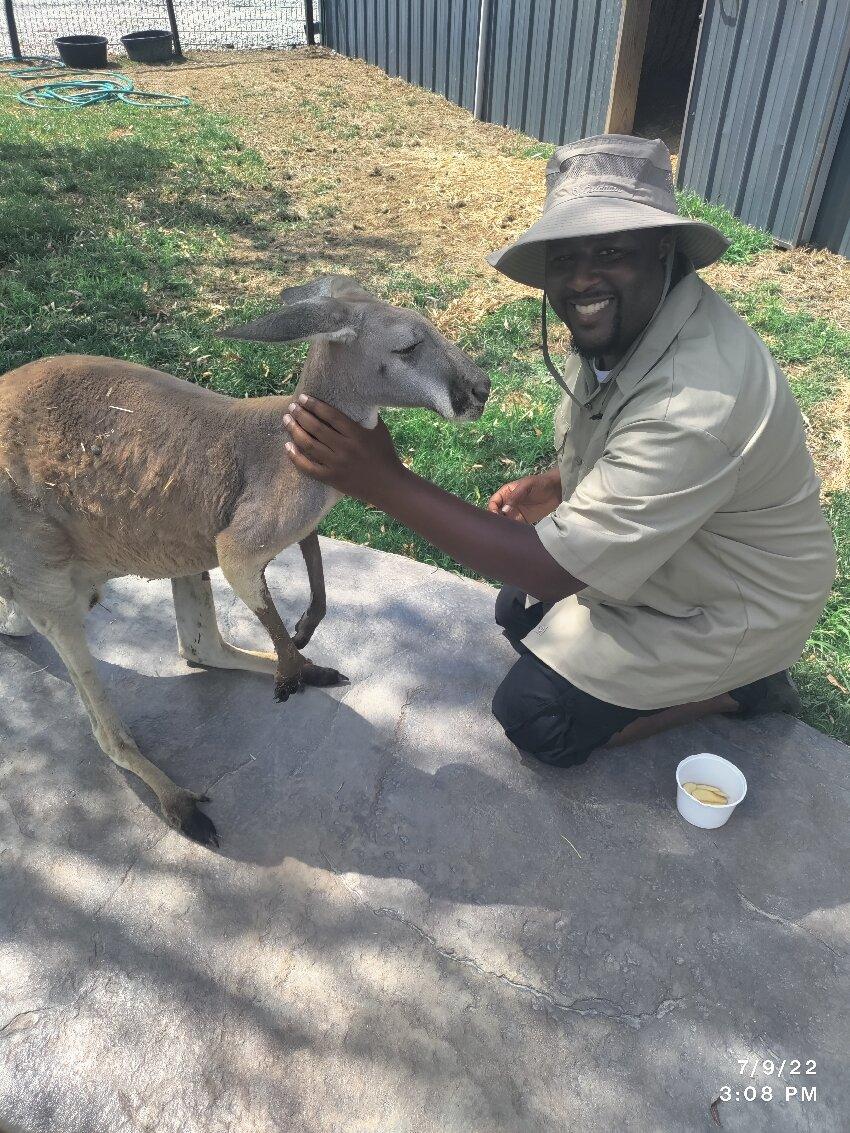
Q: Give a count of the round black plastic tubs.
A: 2